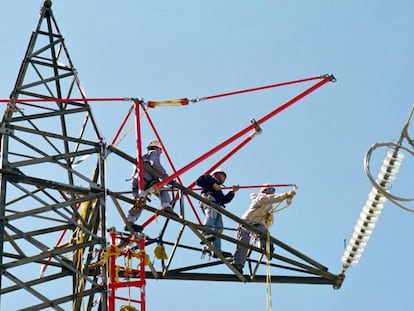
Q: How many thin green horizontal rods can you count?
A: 0